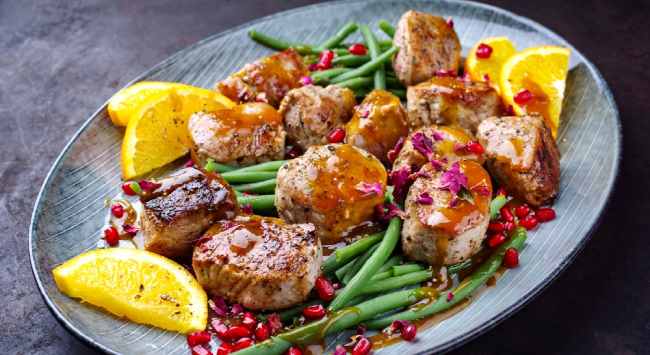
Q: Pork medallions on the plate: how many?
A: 12